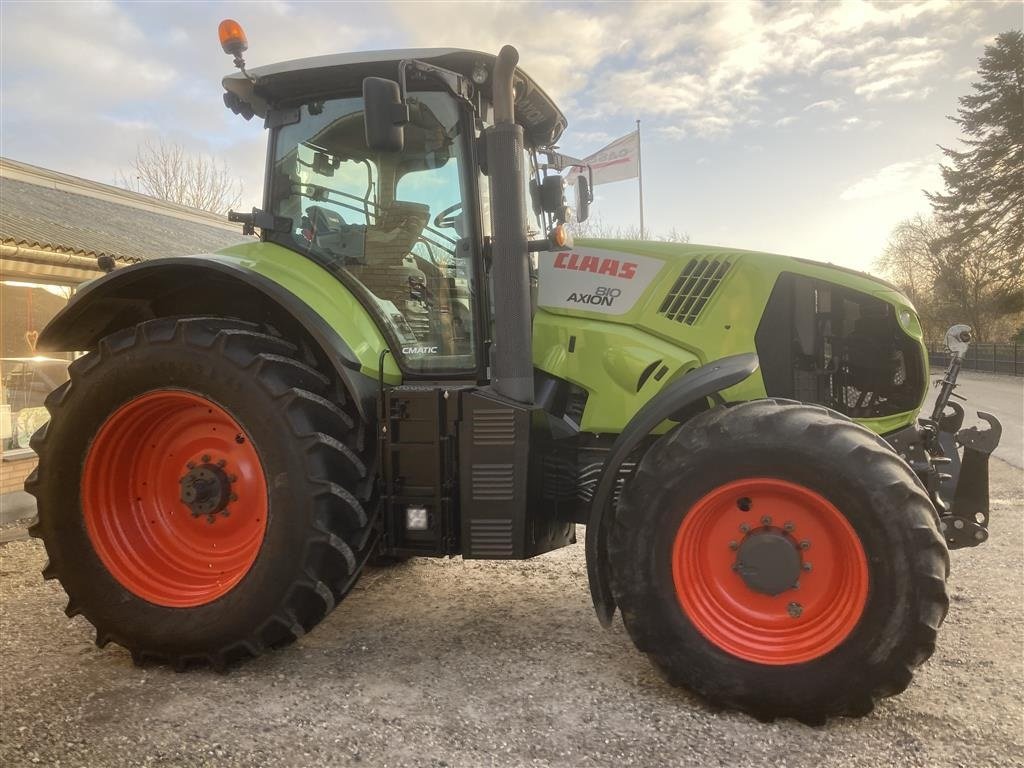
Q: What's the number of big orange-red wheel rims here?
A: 2